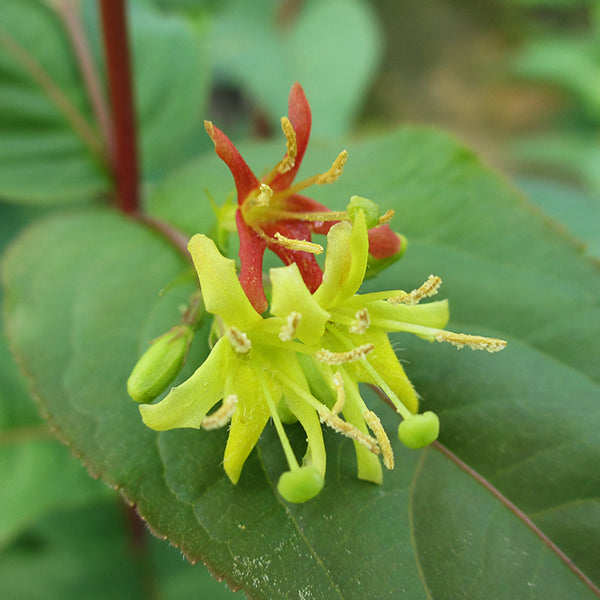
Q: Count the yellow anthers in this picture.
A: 15